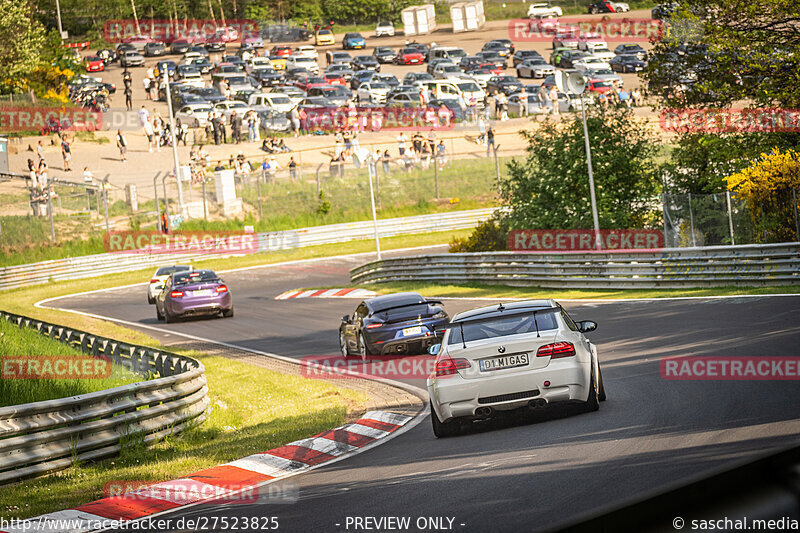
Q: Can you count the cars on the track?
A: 4